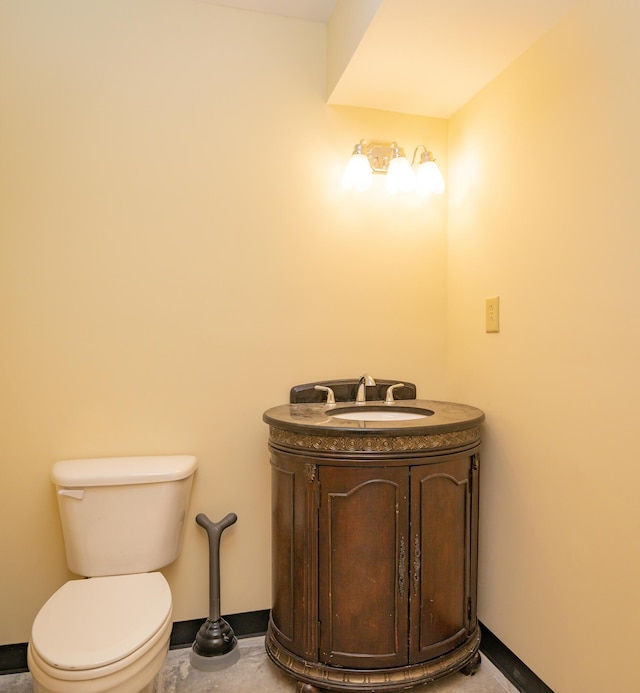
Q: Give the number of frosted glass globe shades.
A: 3